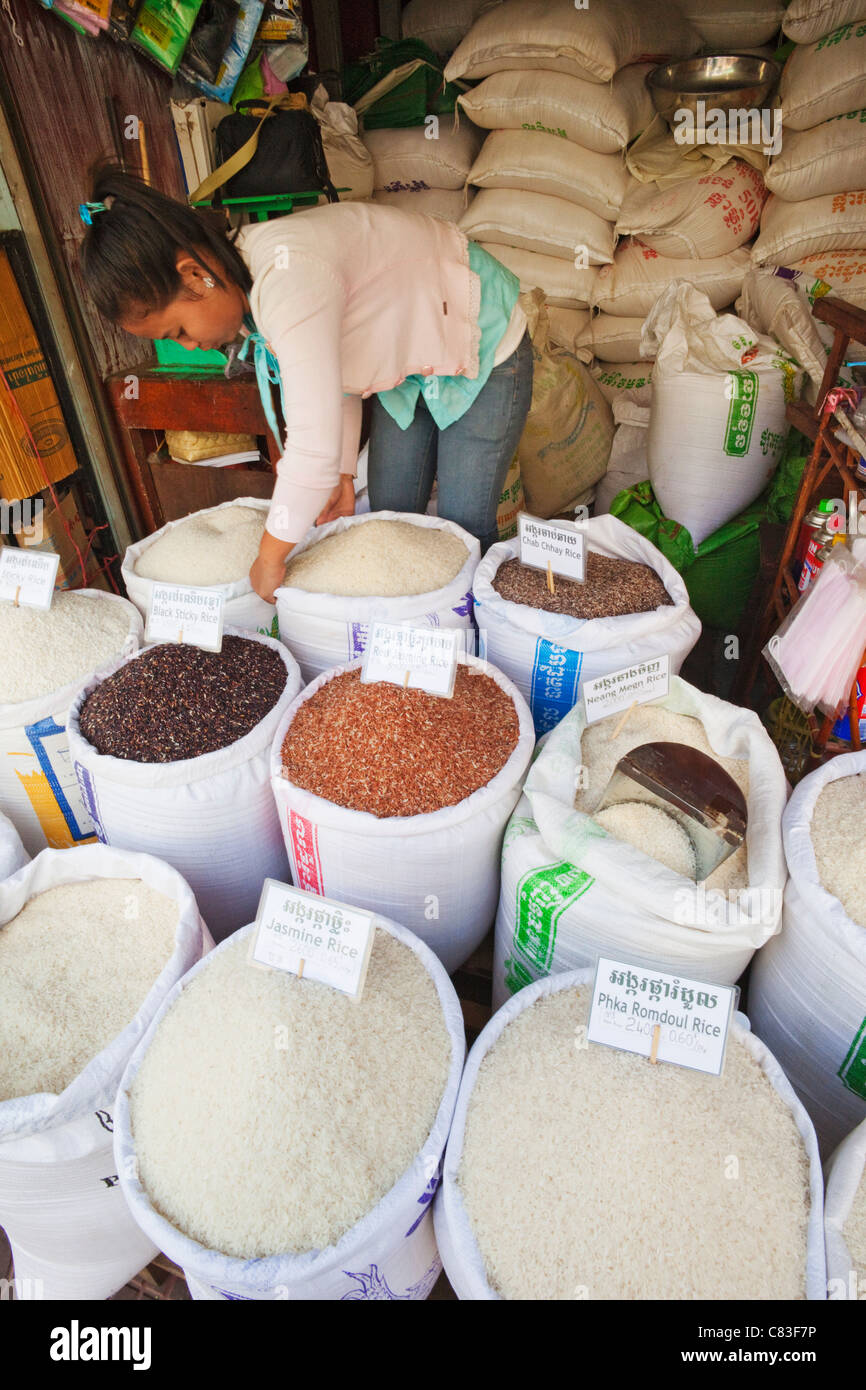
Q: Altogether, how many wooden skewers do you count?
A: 7